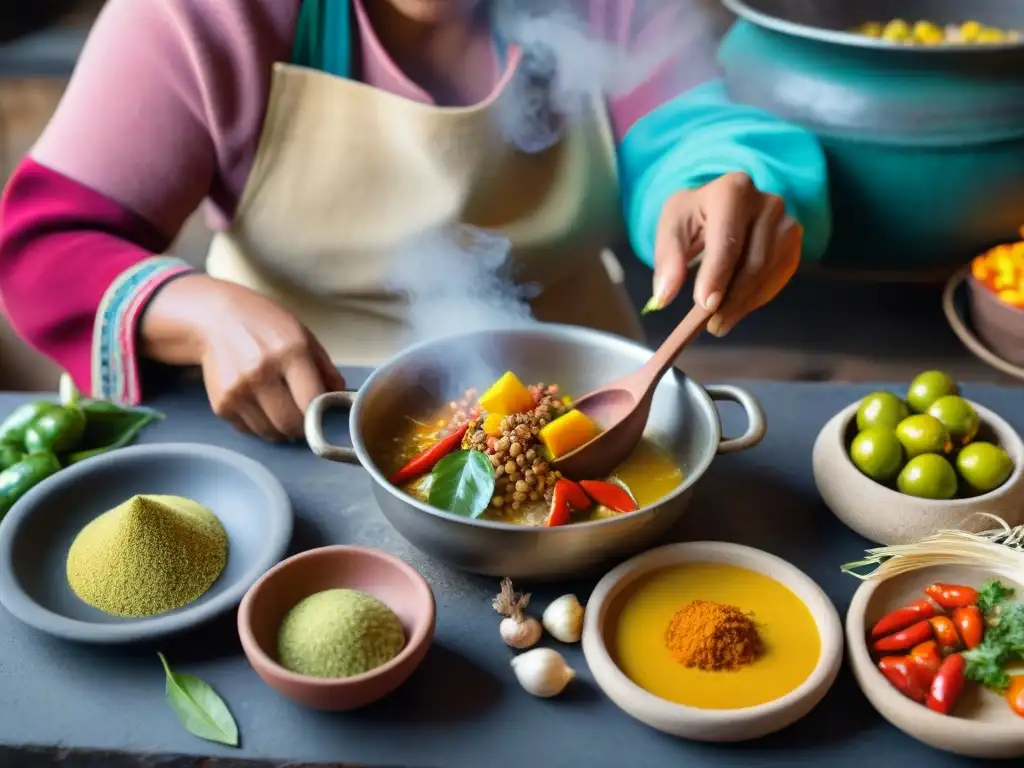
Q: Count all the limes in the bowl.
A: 7